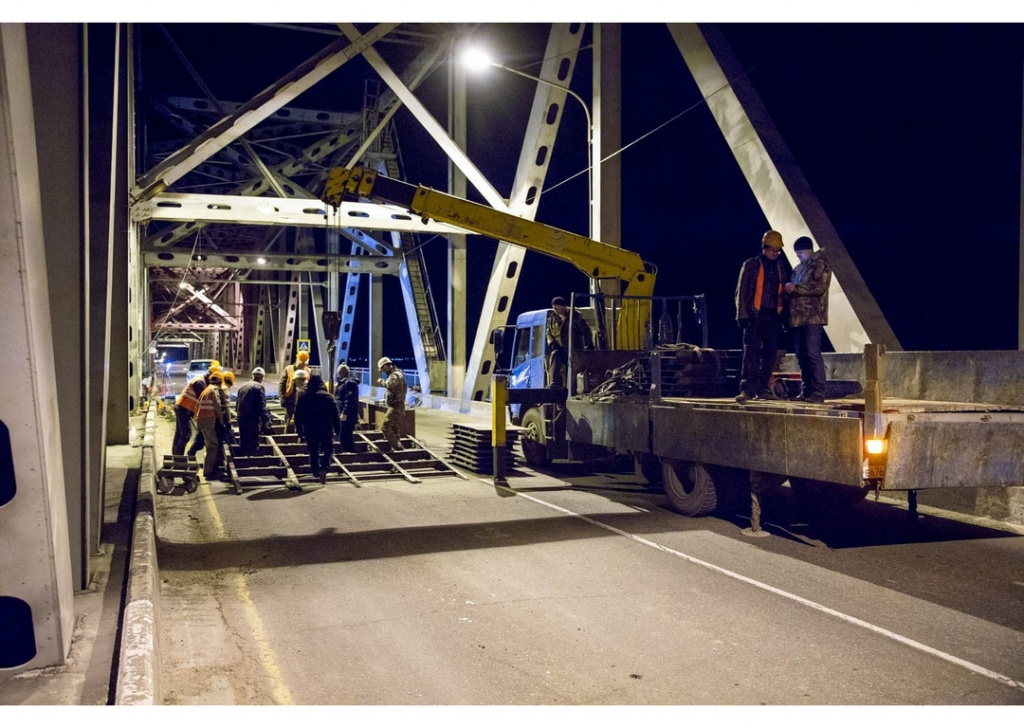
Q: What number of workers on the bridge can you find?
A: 12